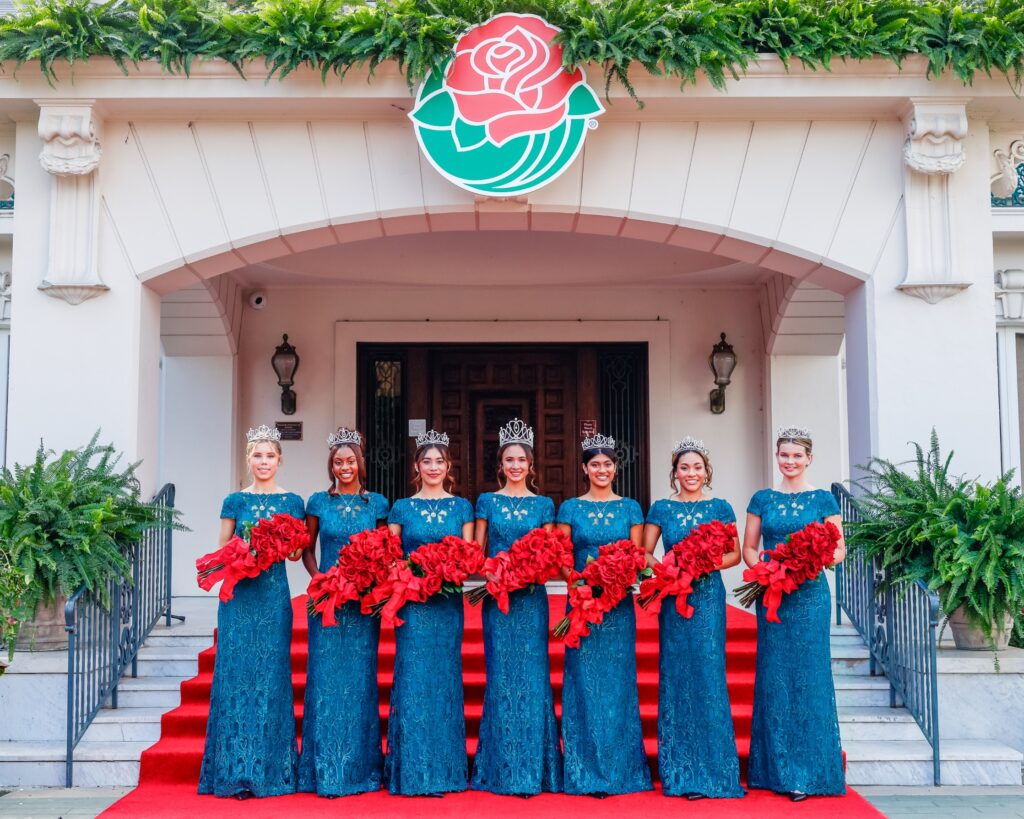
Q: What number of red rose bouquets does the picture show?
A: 7